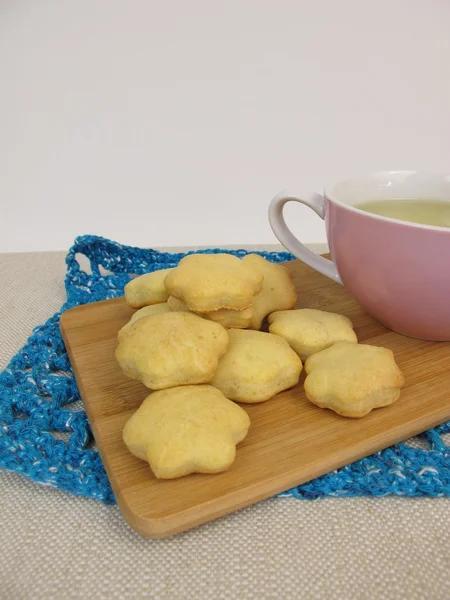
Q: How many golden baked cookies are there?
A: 10